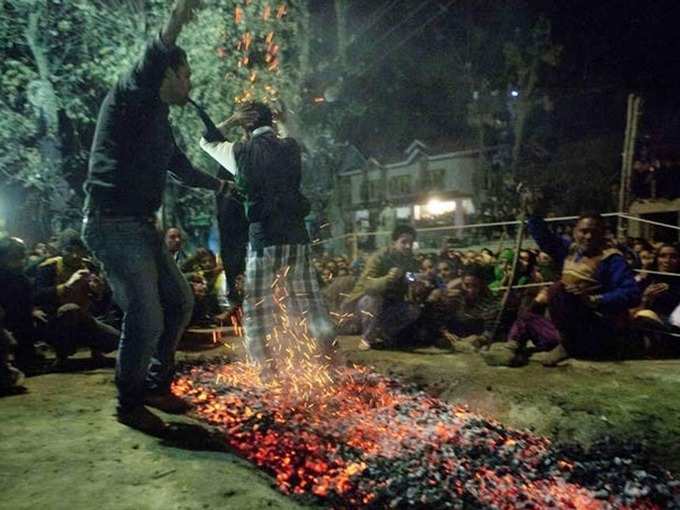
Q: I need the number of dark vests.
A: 1